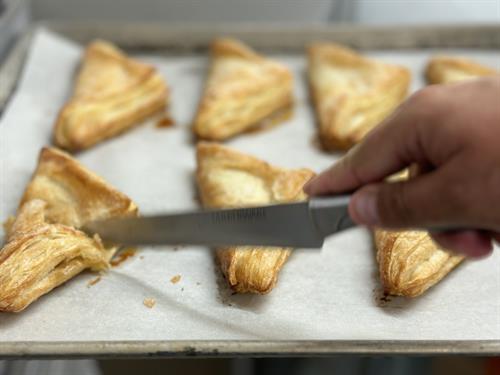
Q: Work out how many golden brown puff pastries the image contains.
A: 7